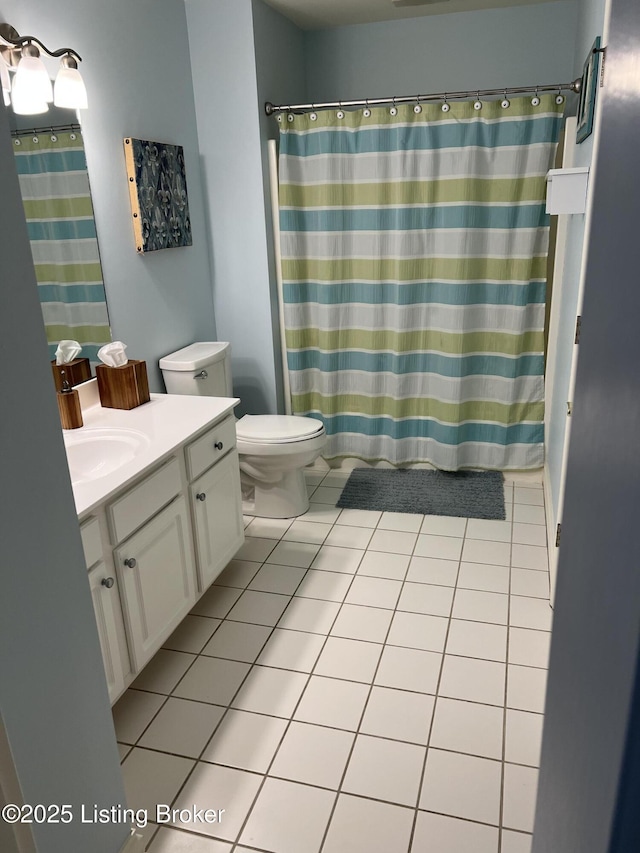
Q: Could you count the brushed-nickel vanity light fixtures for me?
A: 1